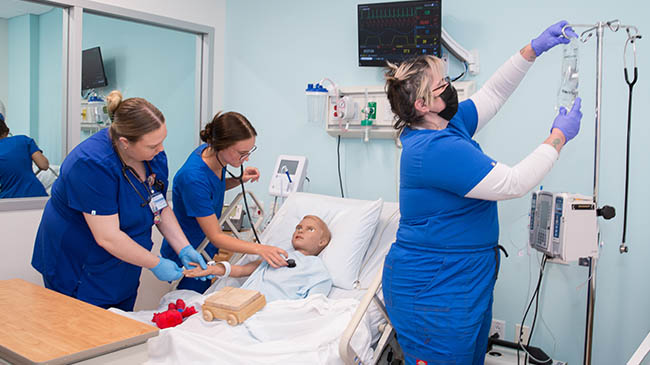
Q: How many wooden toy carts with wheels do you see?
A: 1